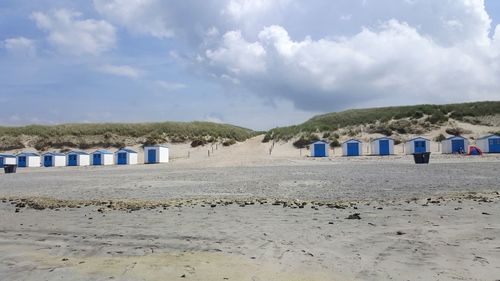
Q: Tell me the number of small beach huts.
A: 13